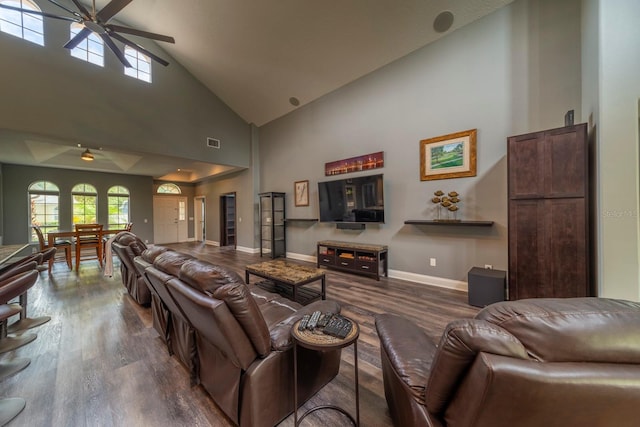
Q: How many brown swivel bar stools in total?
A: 4